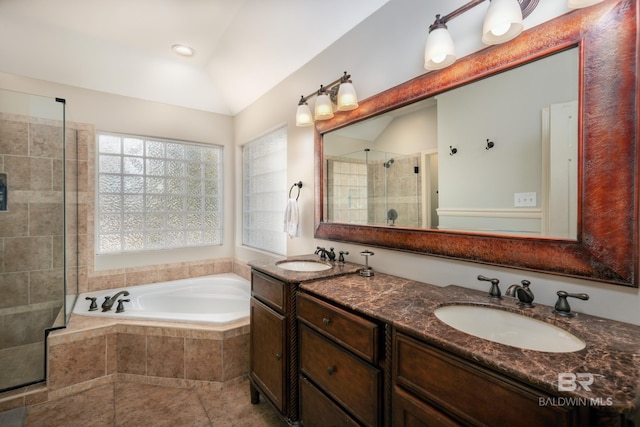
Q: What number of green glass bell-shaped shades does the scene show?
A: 0